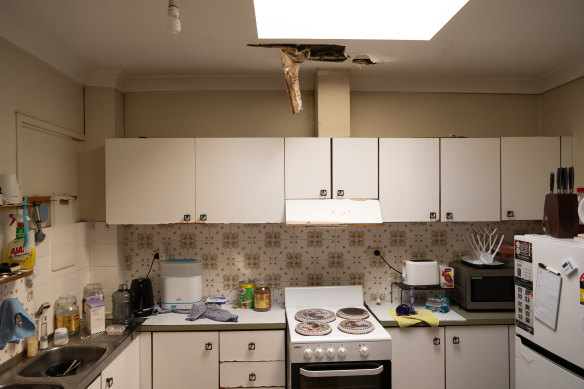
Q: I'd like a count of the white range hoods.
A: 1